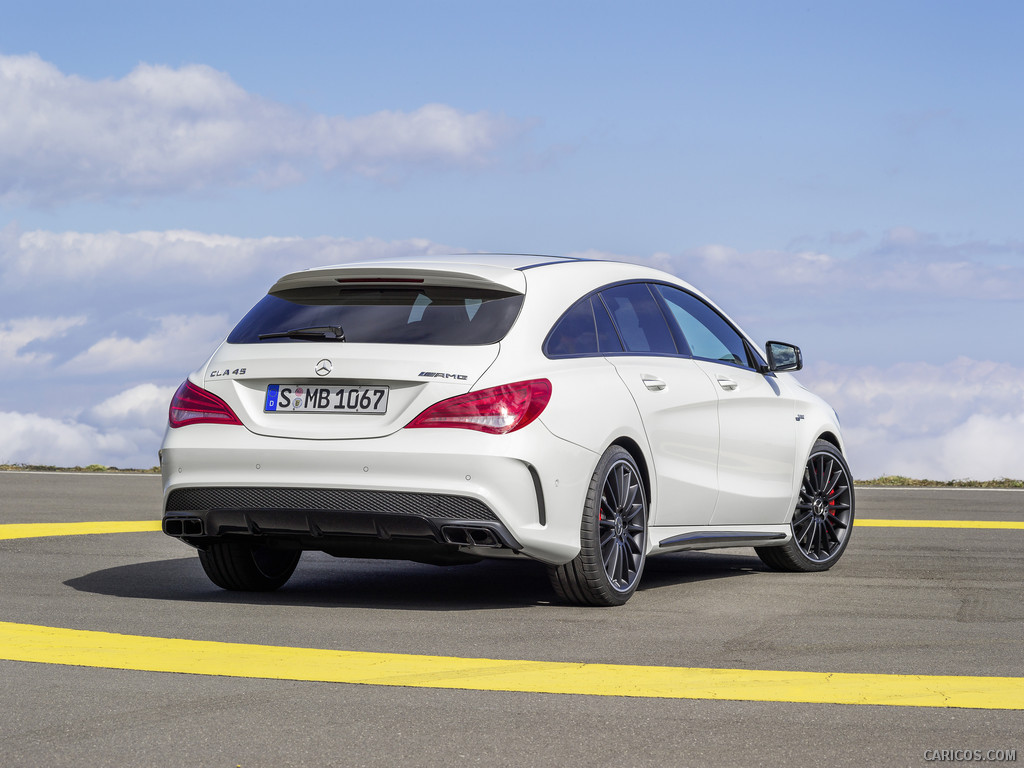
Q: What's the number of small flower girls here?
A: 0